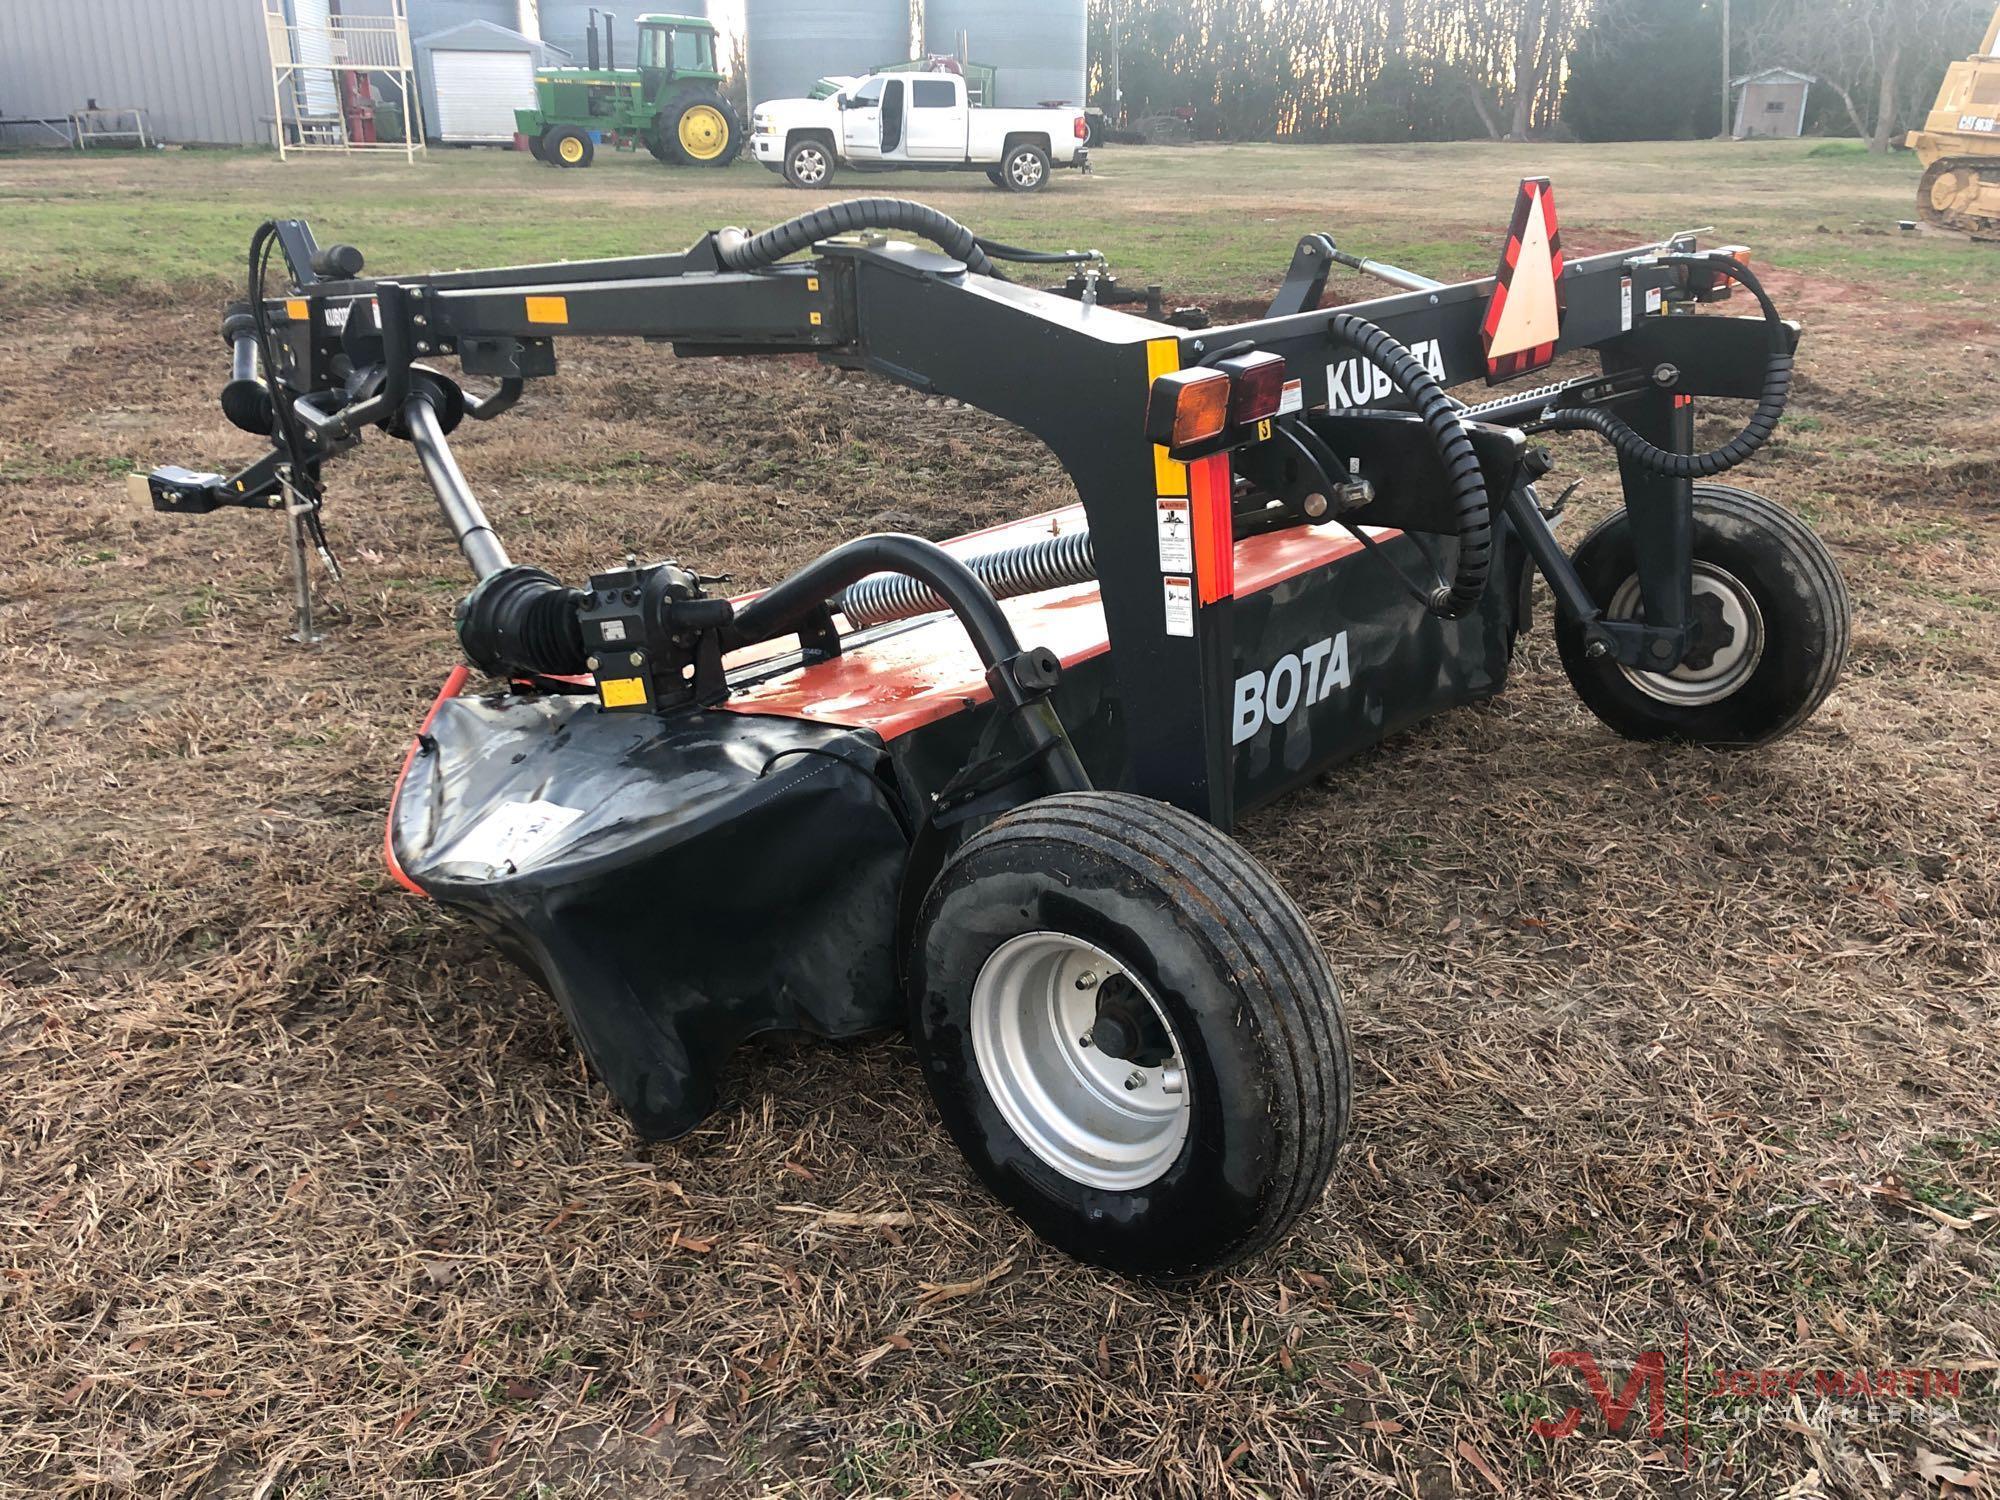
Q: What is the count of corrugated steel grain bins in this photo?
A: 4